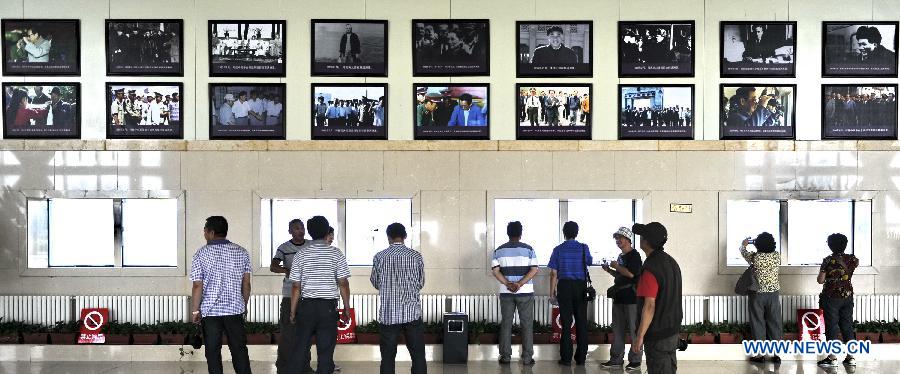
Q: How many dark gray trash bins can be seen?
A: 1